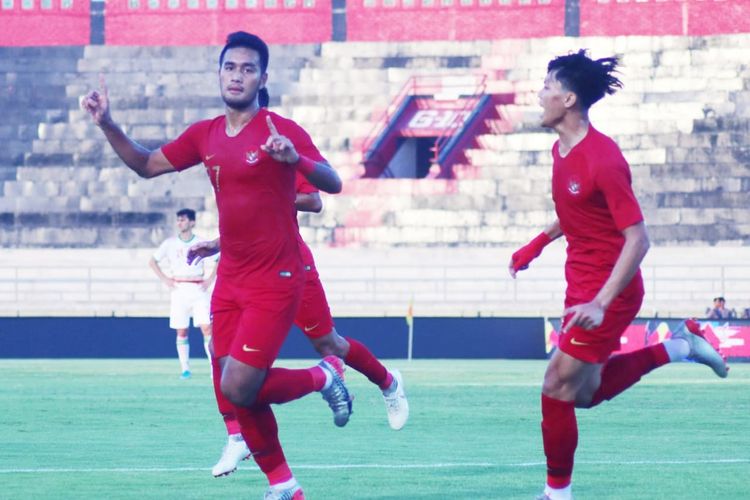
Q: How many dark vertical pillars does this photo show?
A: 3